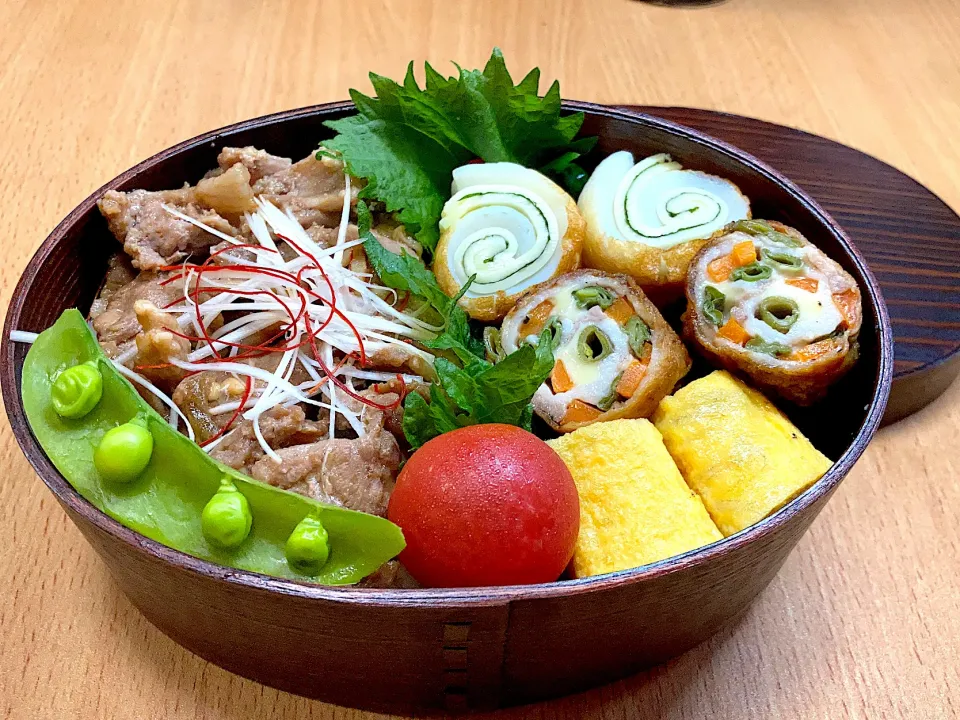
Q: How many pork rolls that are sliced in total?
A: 2